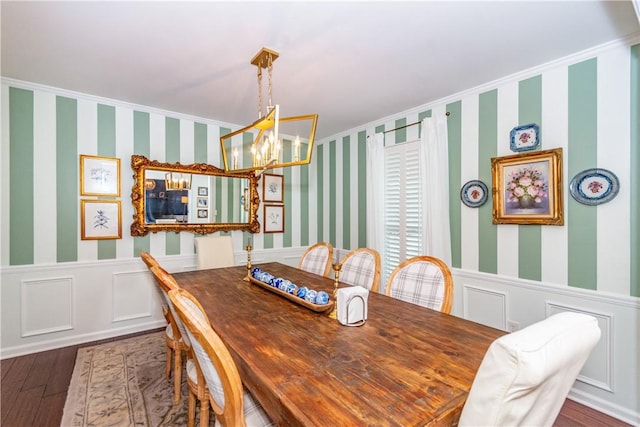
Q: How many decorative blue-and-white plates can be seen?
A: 3